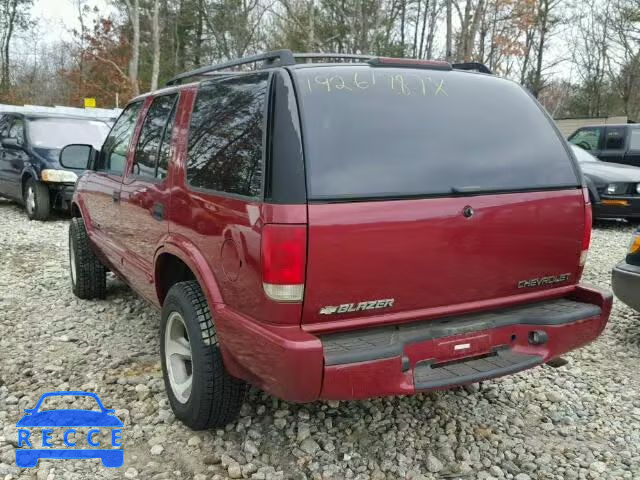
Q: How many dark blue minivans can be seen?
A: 1